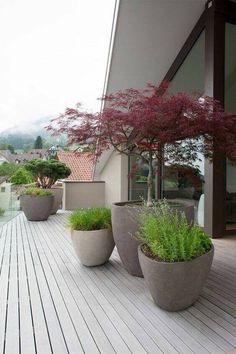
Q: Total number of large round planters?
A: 5